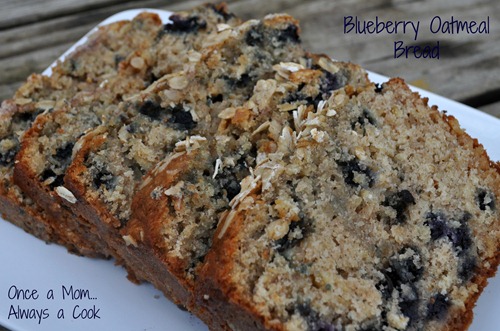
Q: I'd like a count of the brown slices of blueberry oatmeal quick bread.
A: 5